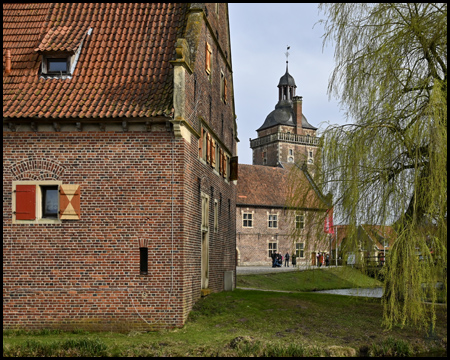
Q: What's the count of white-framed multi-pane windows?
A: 5